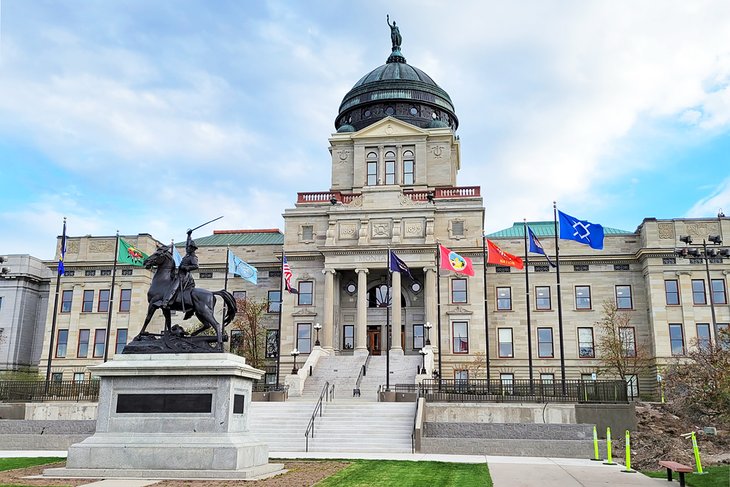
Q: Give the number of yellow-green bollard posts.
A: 4